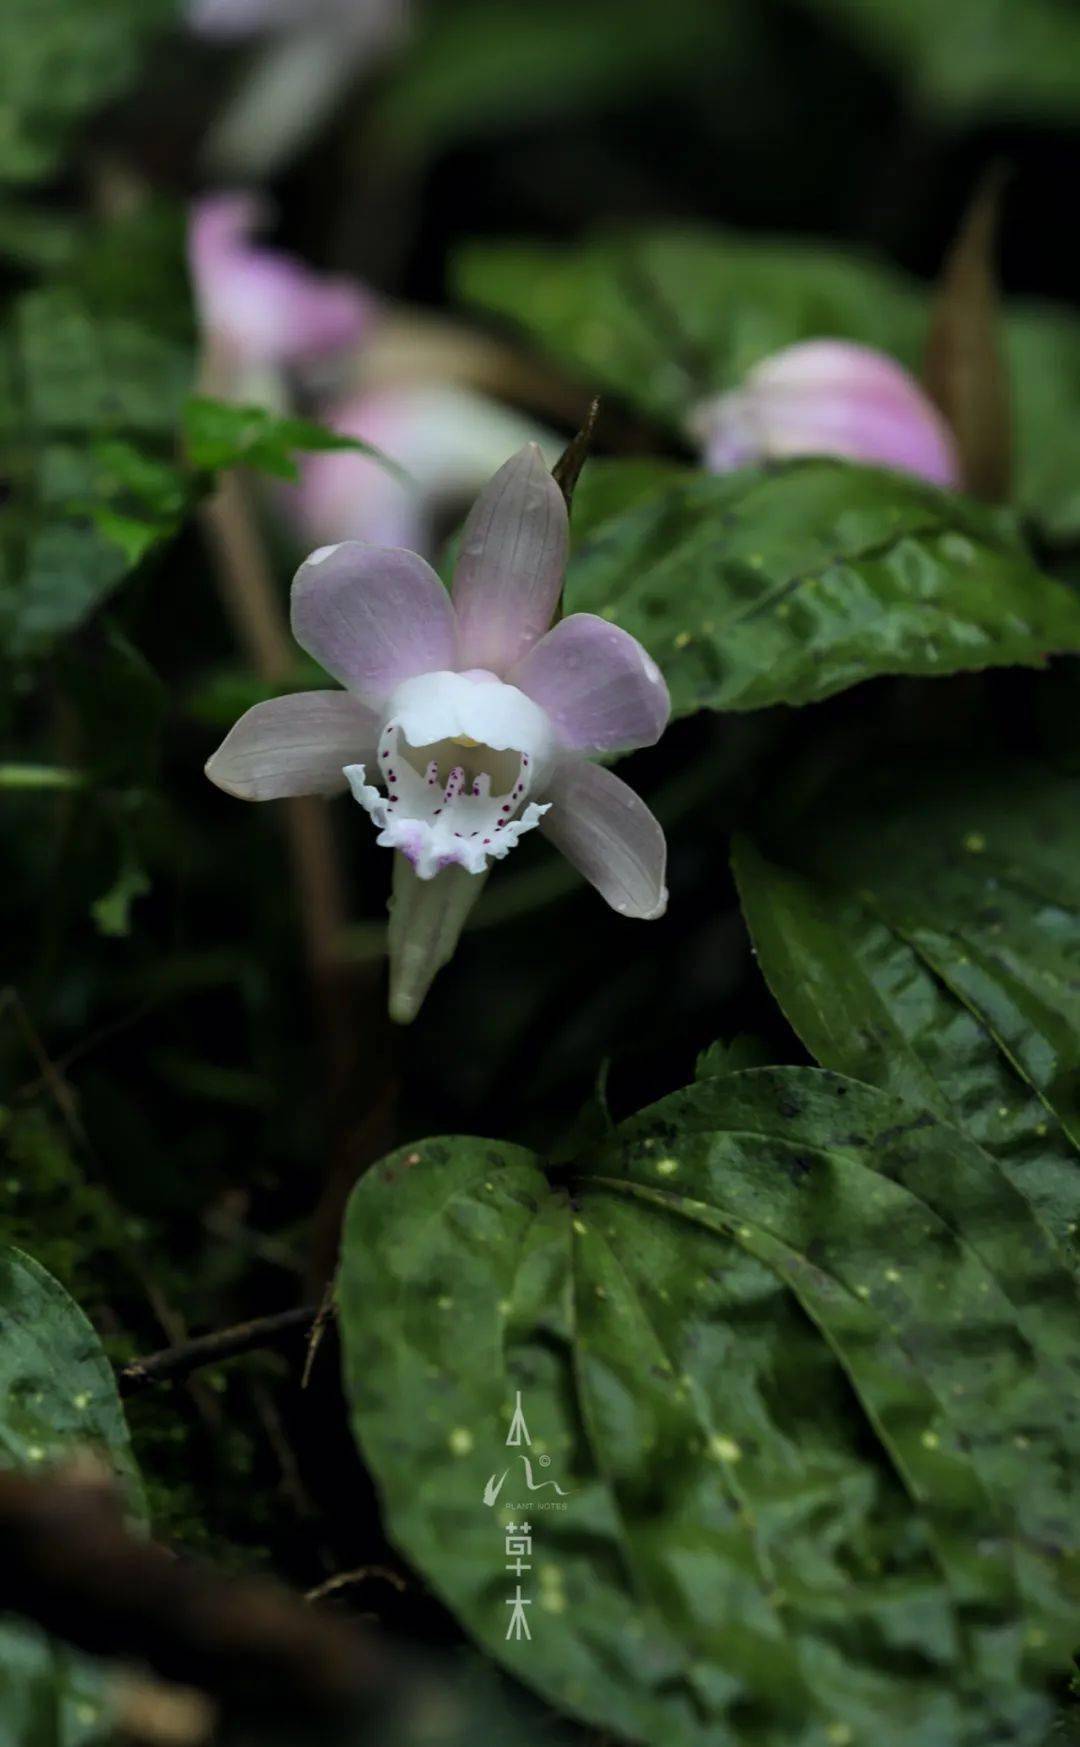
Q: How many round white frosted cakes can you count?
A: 0